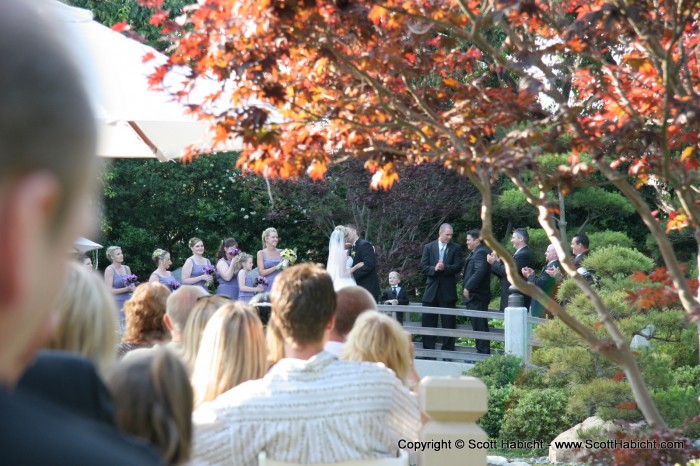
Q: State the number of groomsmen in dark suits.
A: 5